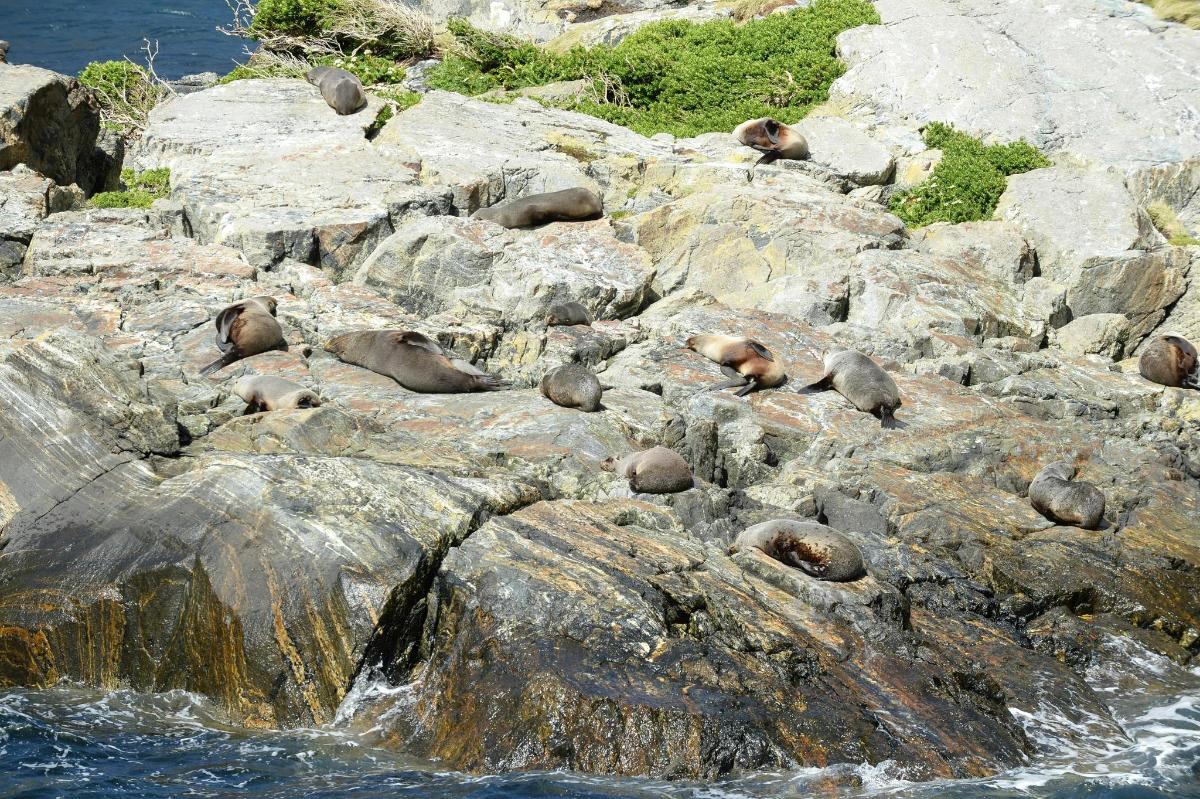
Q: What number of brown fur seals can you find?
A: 14